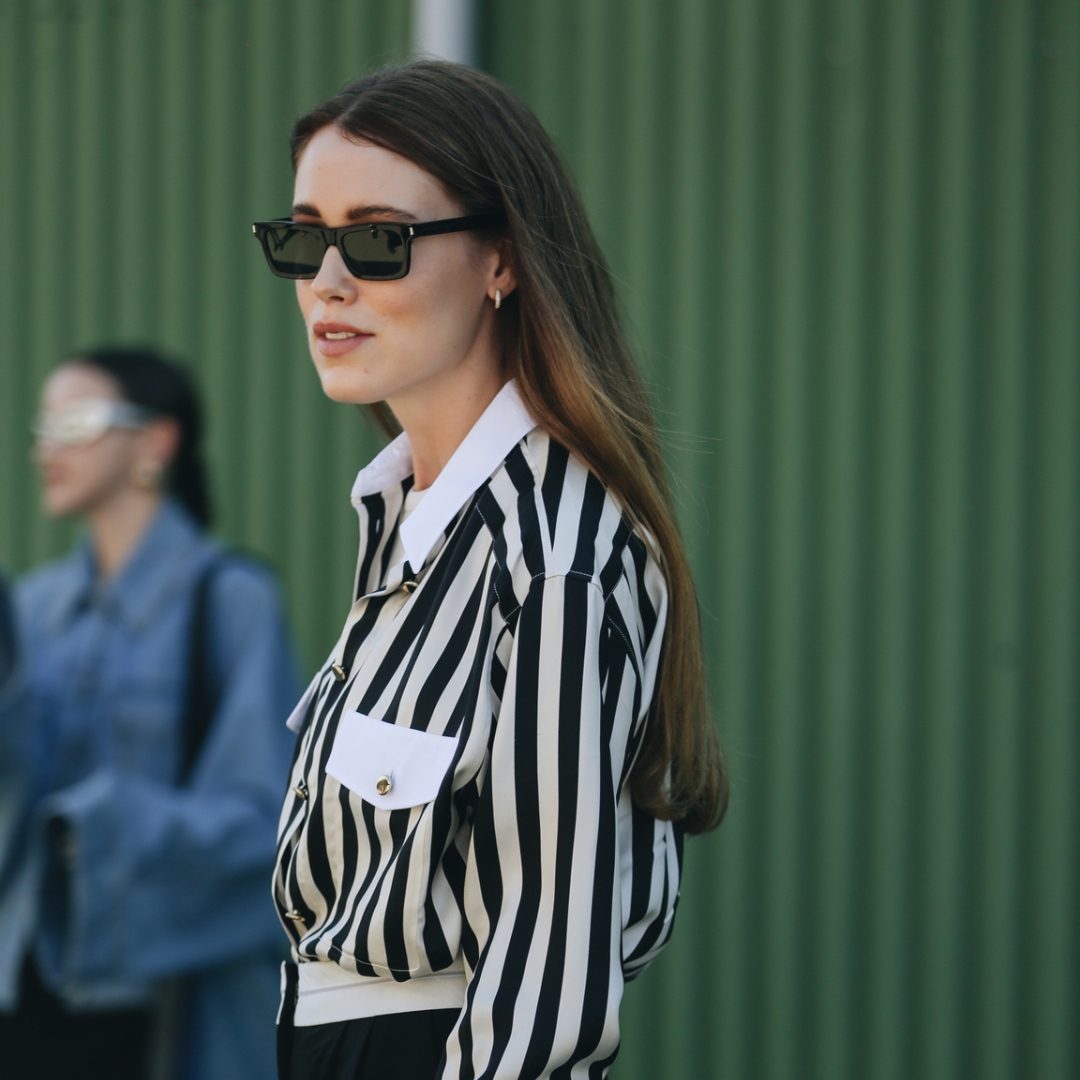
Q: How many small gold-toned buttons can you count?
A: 5